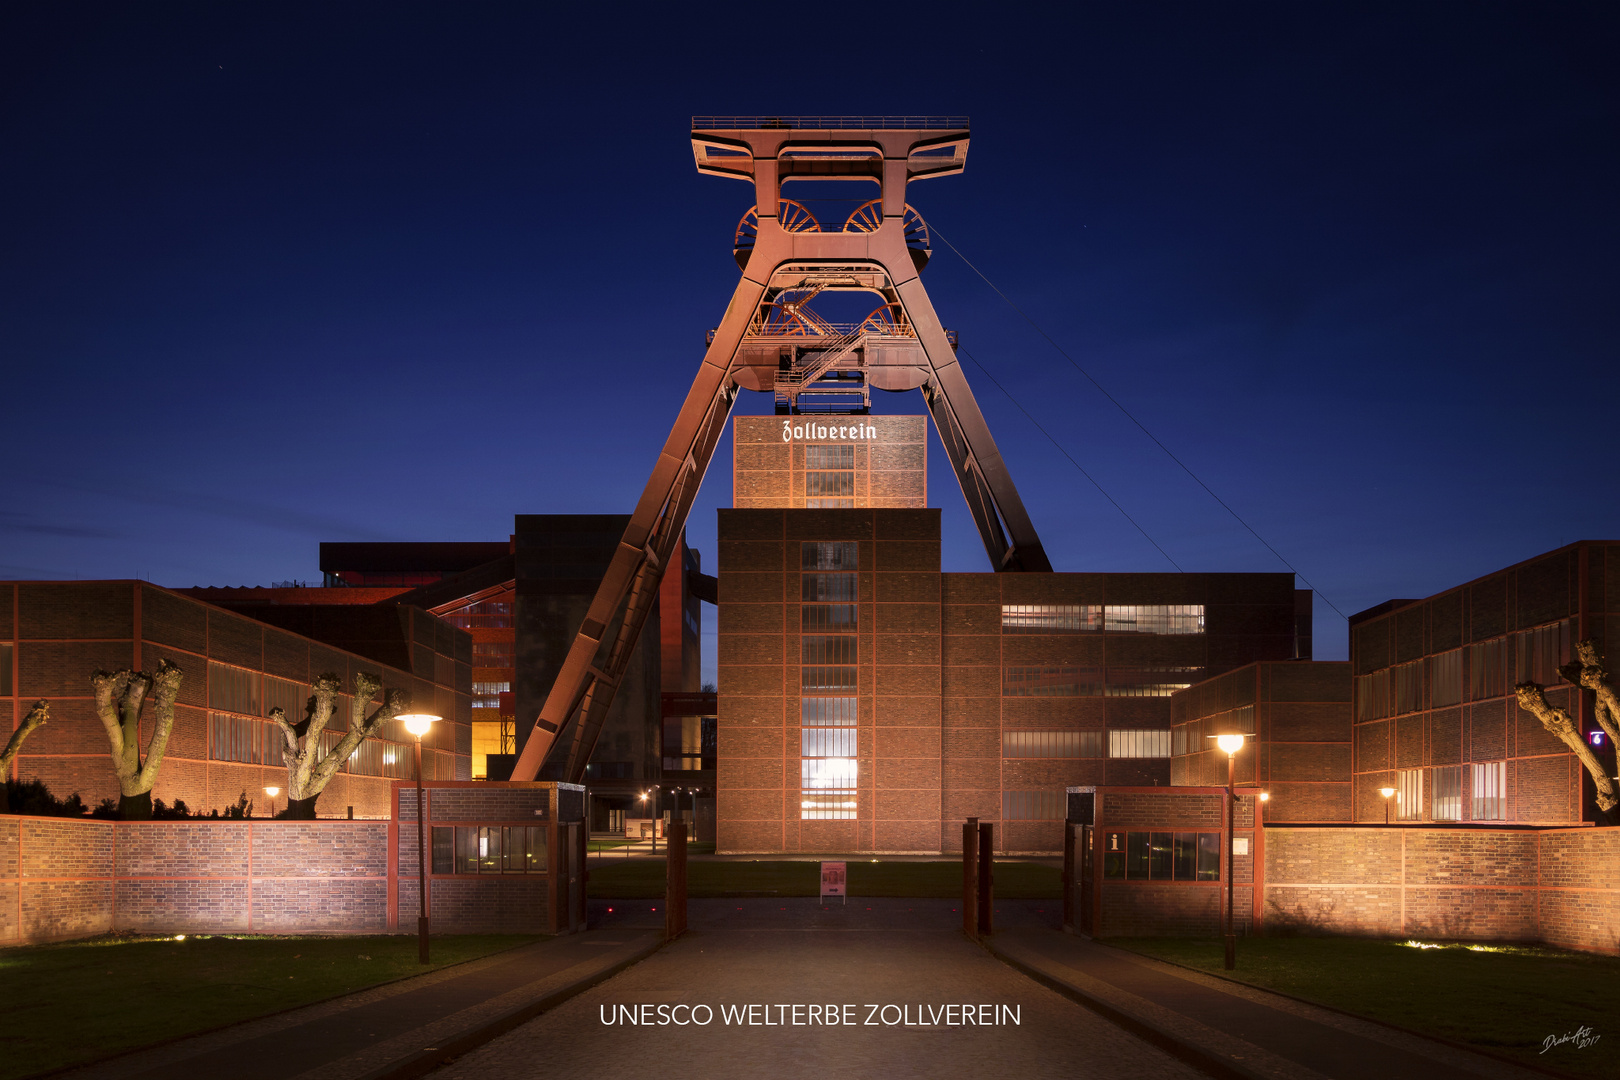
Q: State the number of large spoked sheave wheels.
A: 4